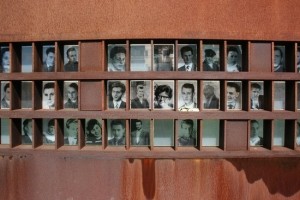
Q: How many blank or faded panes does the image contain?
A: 8